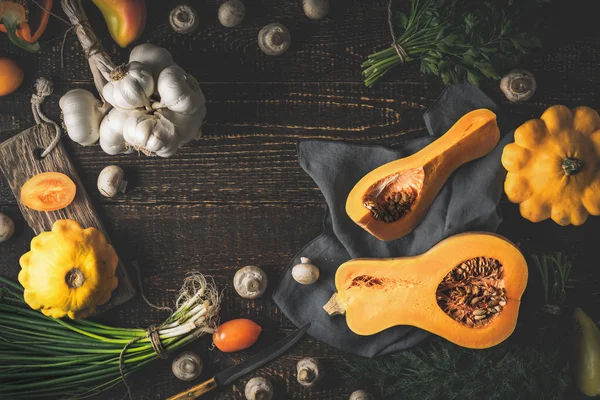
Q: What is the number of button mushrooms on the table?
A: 13